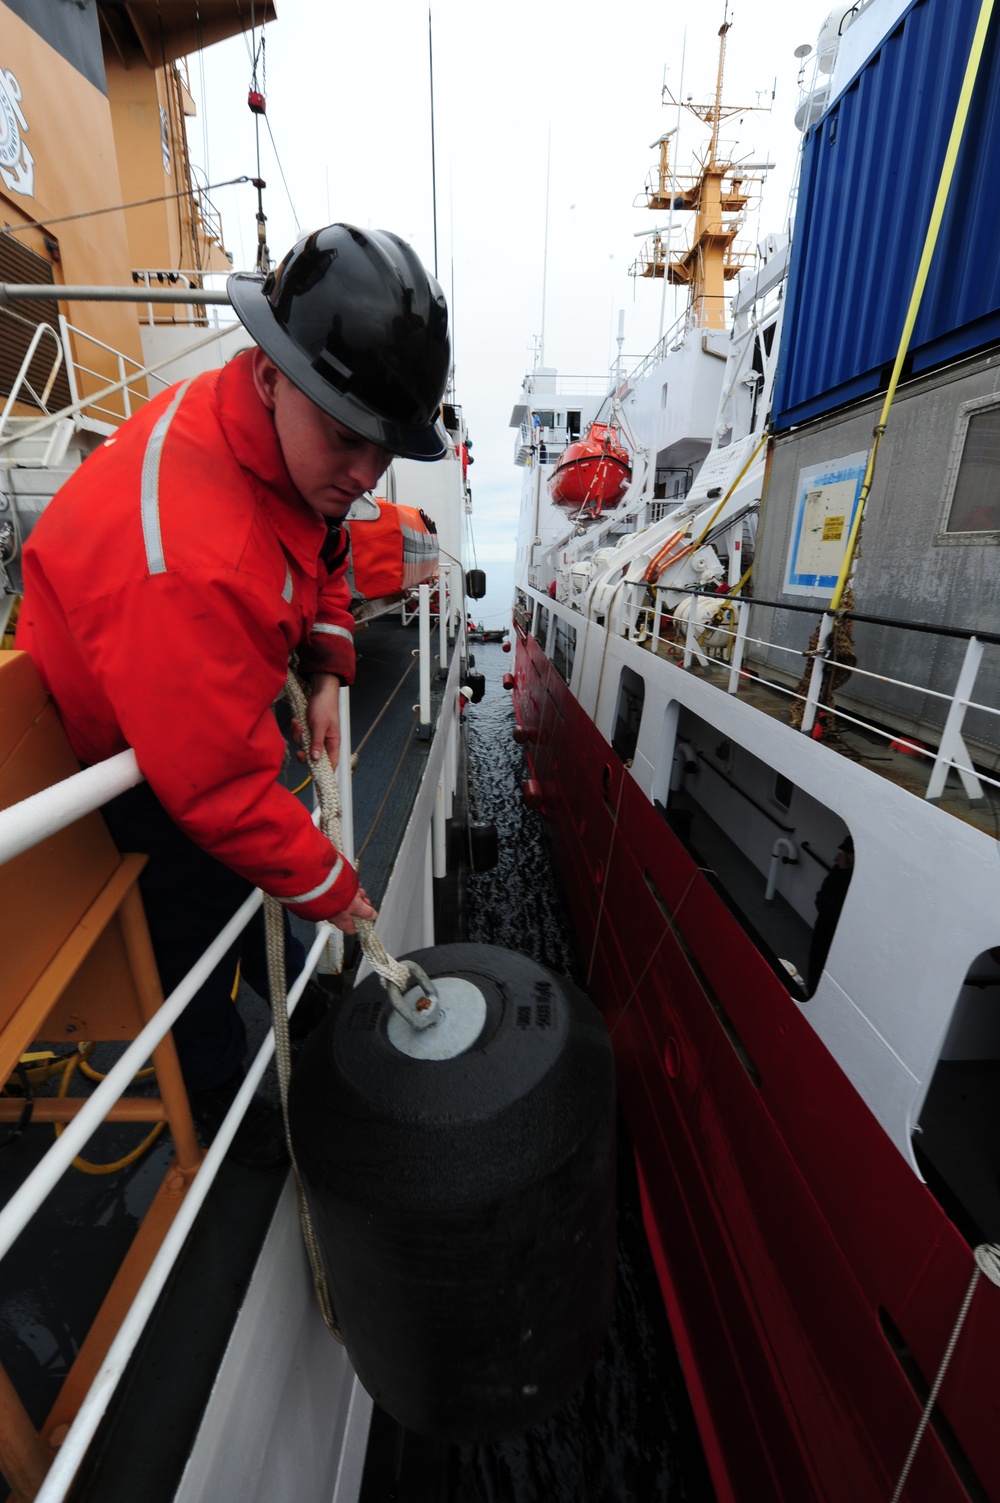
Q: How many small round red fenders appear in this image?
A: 4